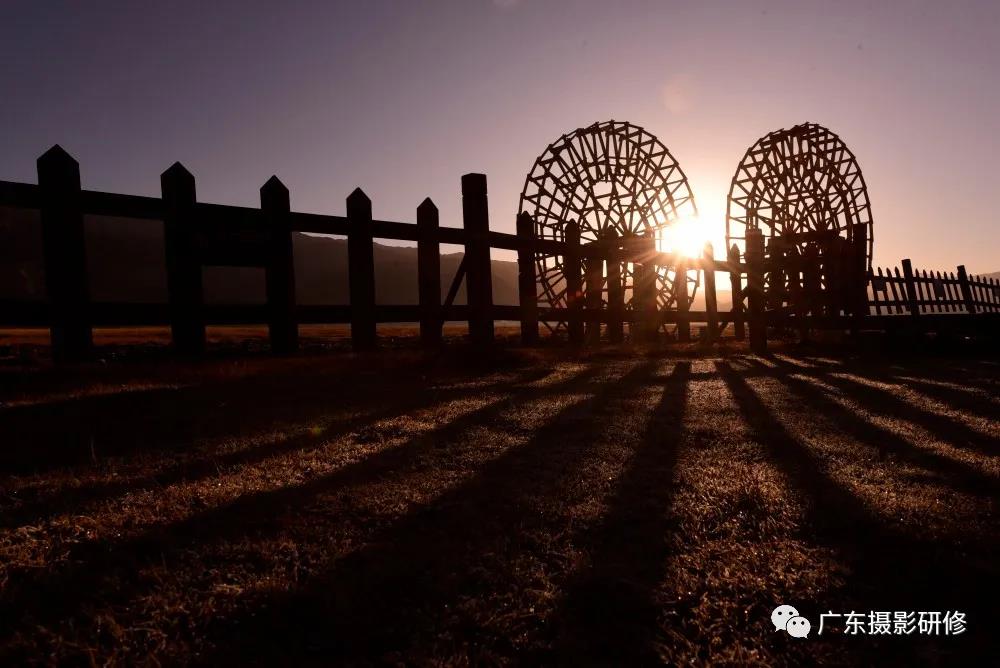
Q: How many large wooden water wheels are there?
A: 2